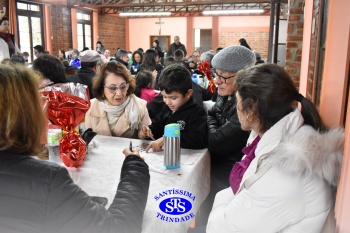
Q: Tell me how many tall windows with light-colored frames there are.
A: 2